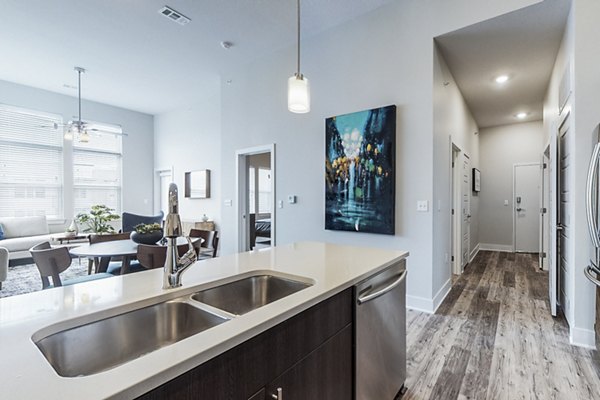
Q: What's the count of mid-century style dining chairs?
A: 4